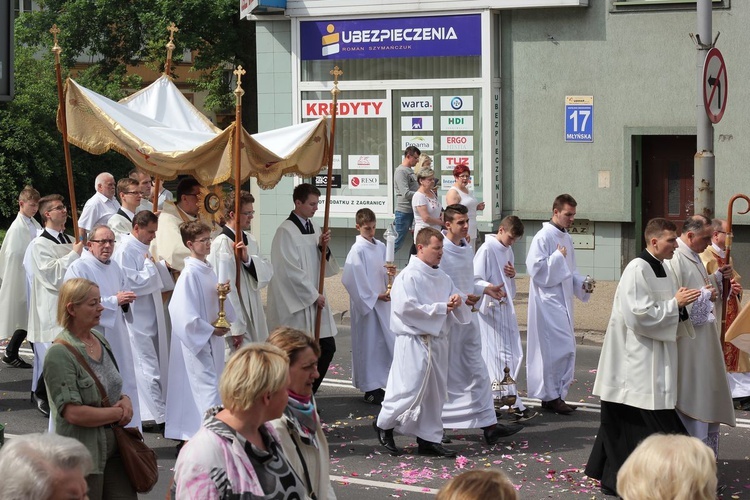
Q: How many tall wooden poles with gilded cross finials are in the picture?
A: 4